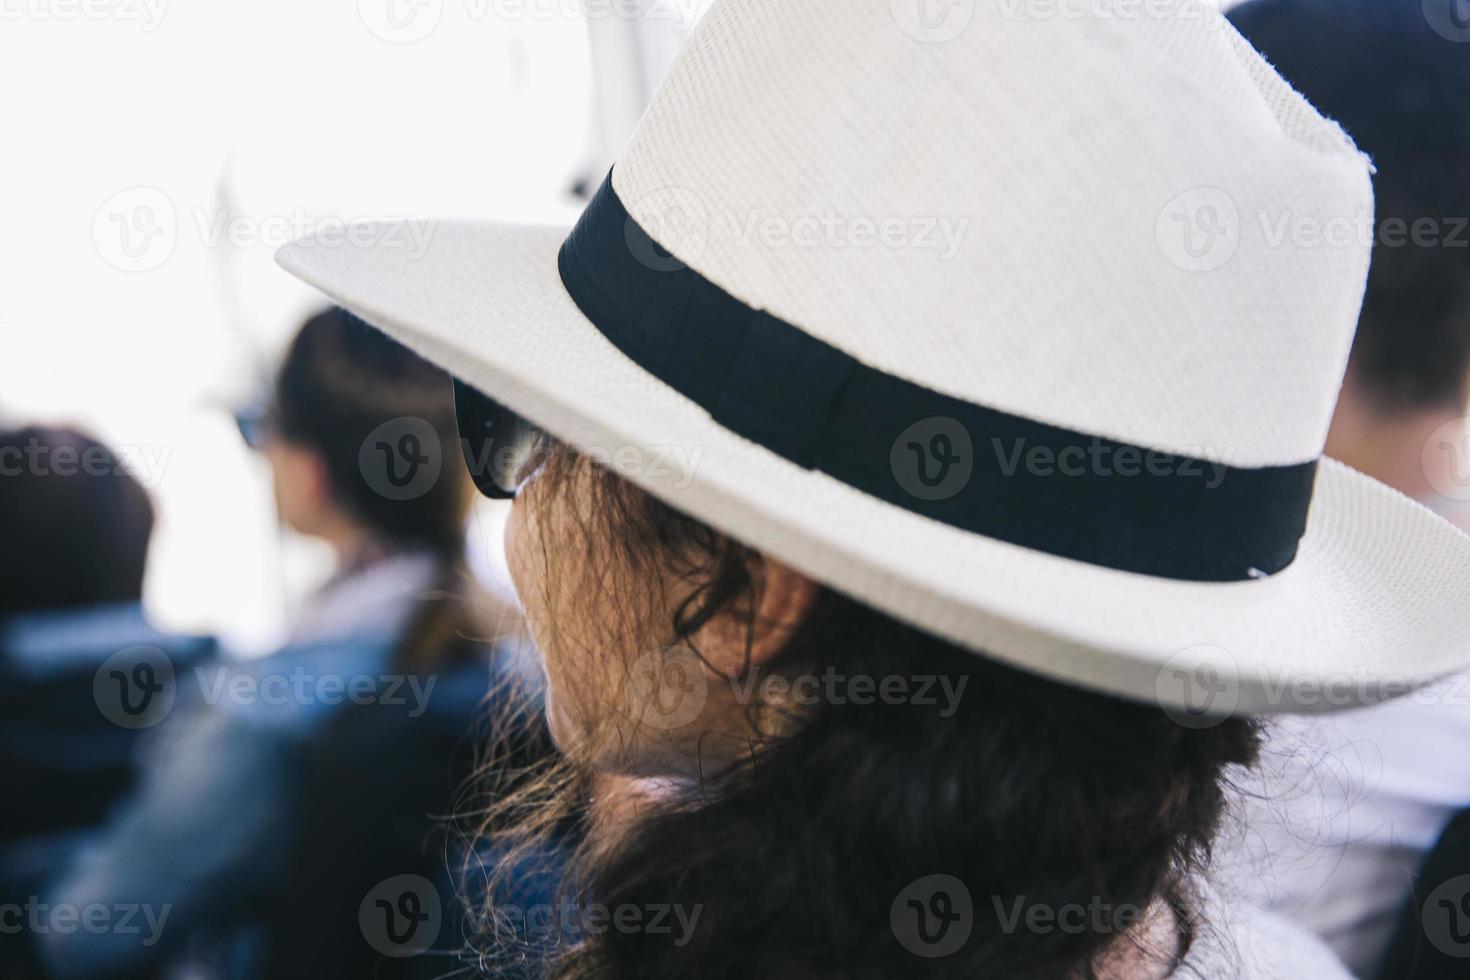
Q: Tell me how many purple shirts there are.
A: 0